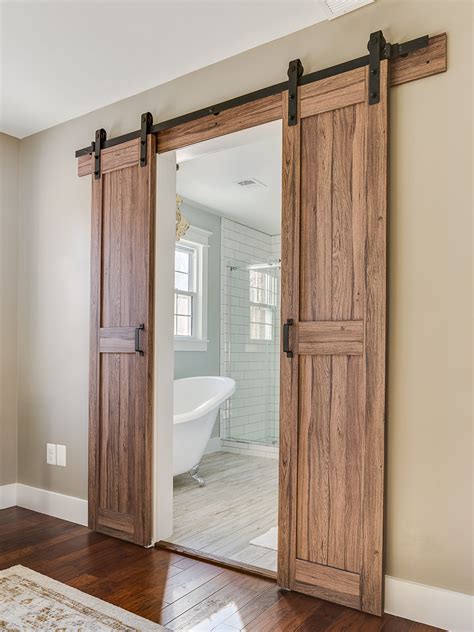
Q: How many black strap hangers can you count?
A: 4